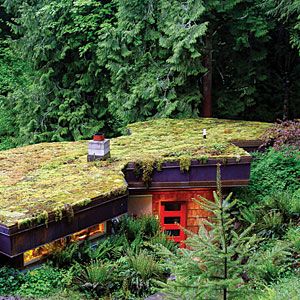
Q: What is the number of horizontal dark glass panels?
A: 3